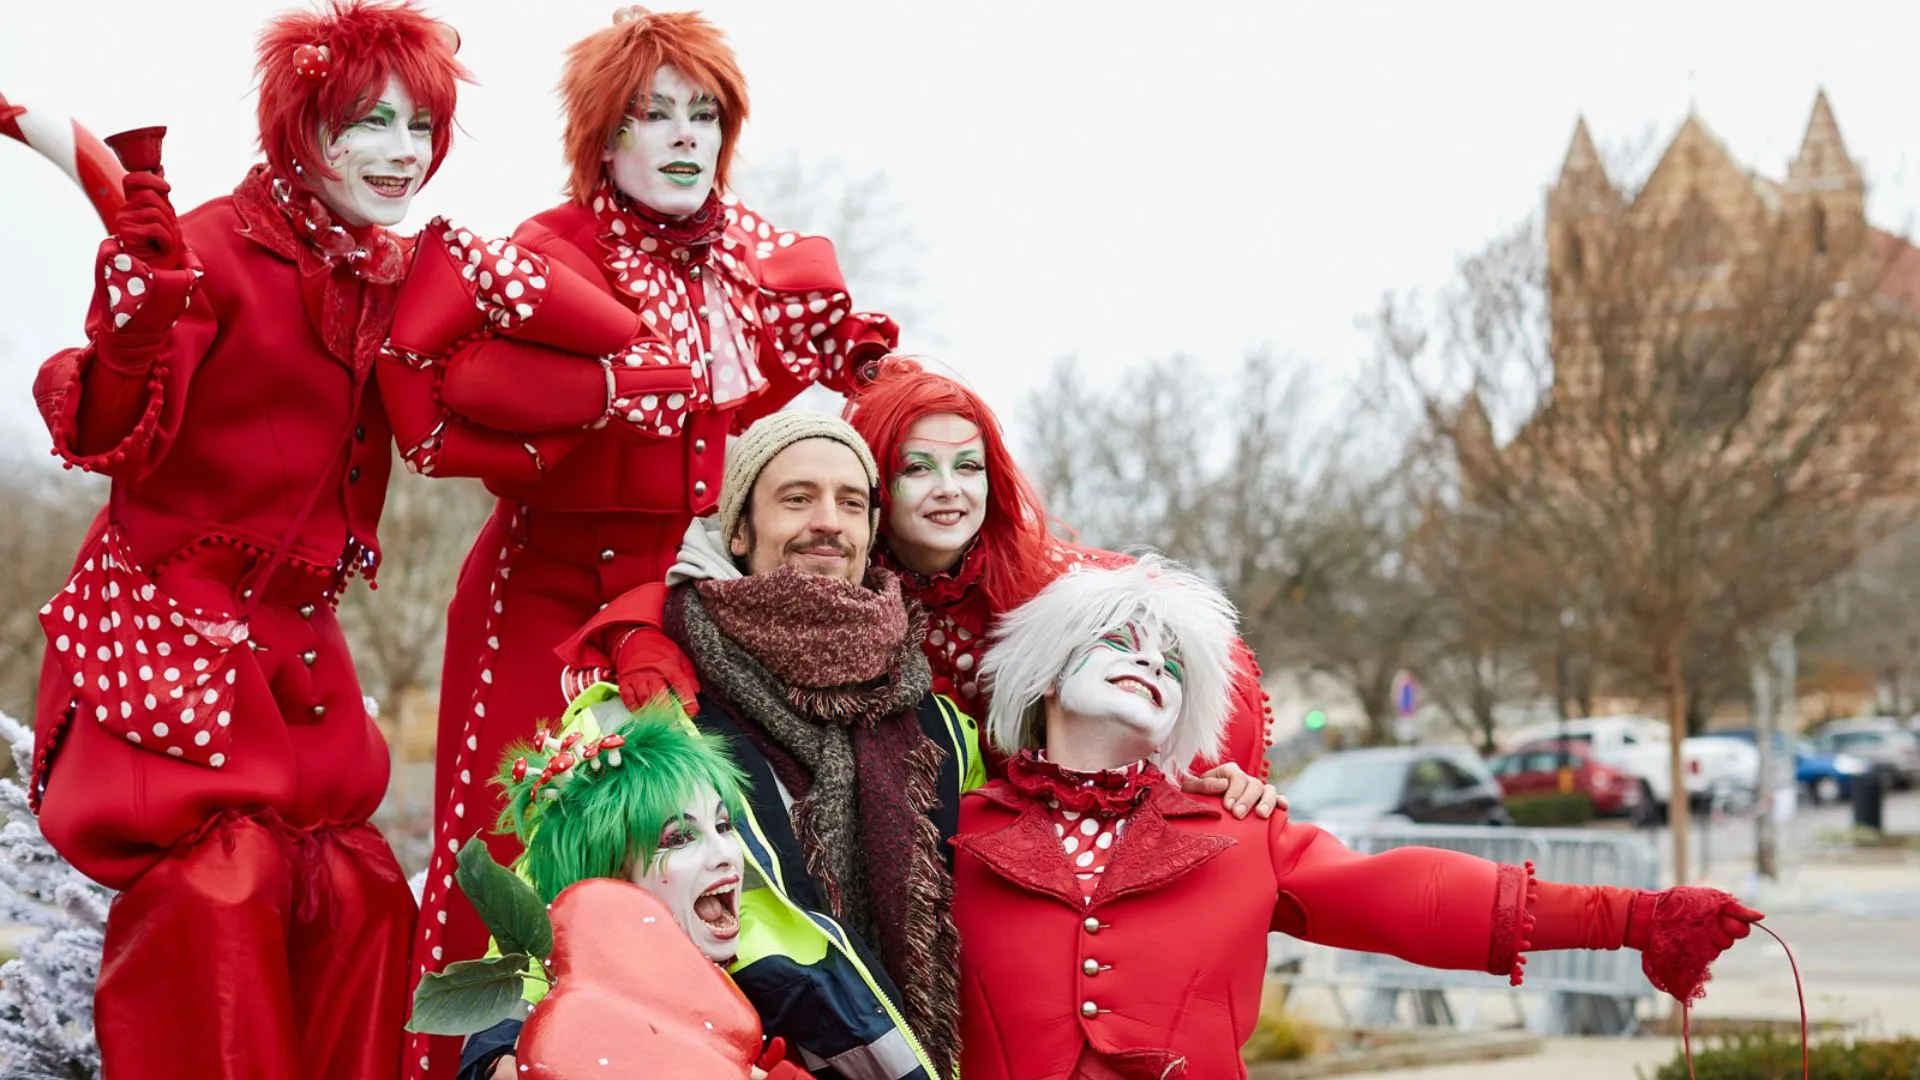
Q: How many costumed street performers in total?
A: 5